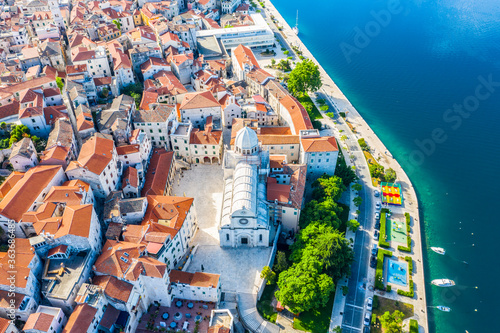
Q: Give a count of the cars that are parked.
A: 10